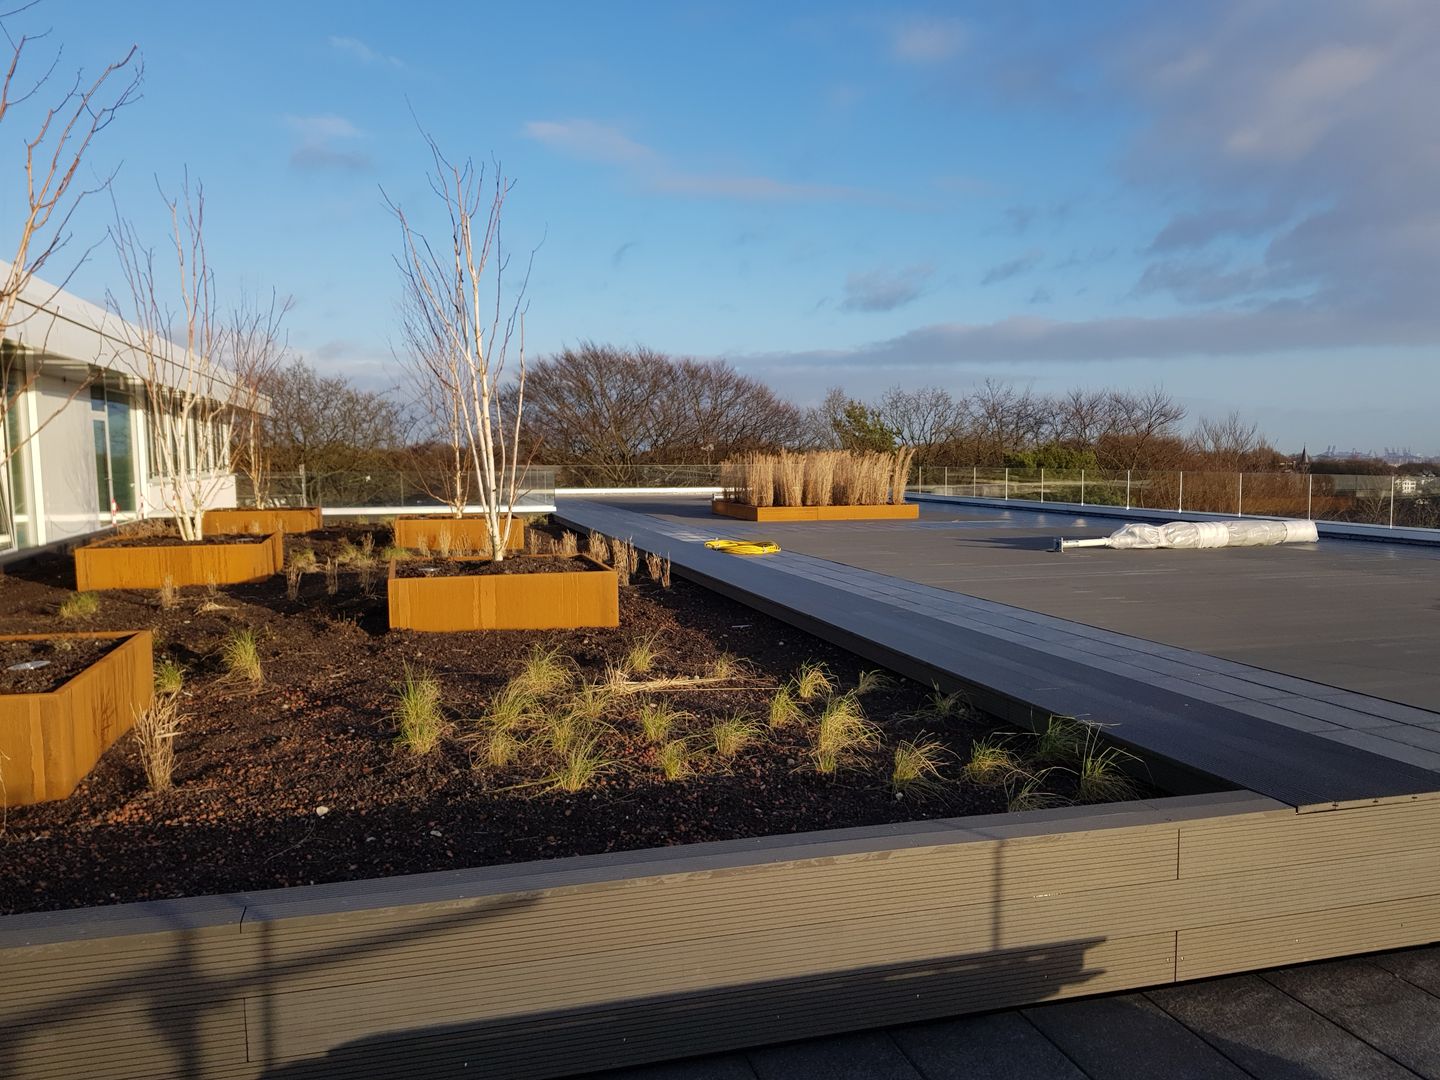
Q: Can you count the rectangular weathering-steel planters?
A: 6